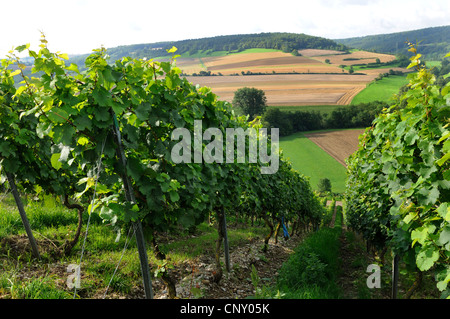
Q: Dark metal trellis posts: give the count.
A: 4